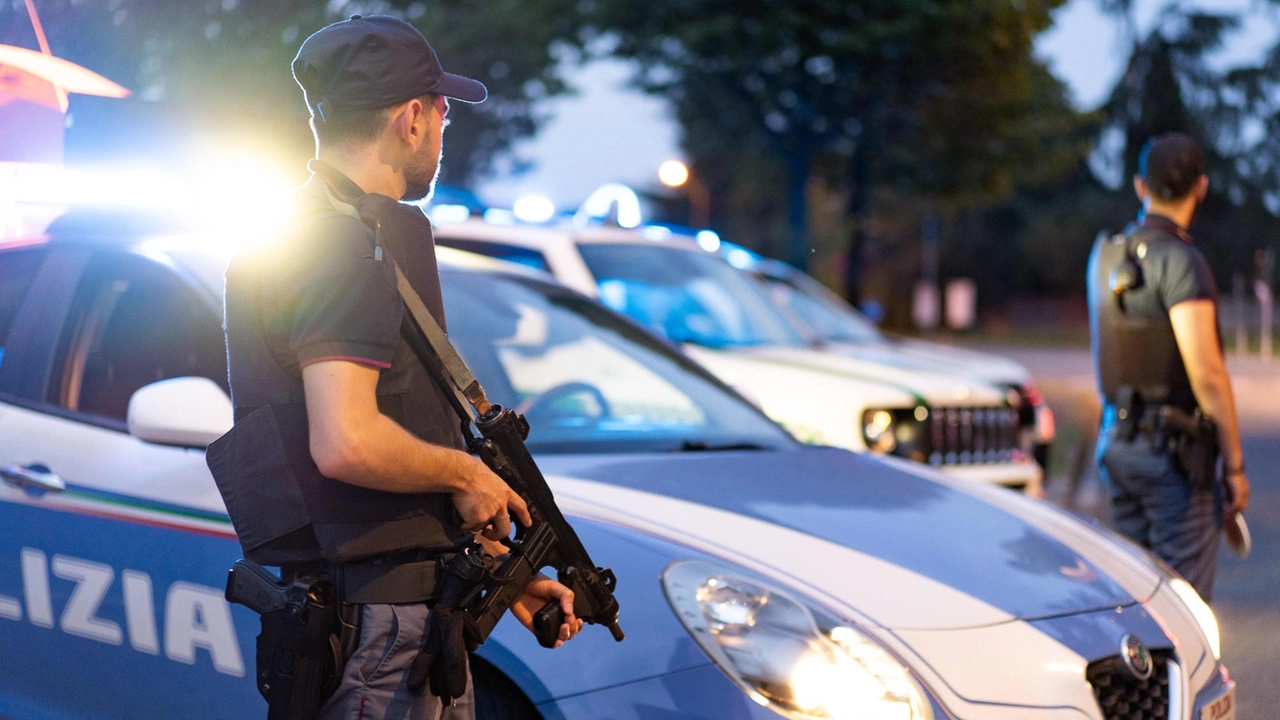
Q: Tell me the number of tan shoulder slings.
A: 1